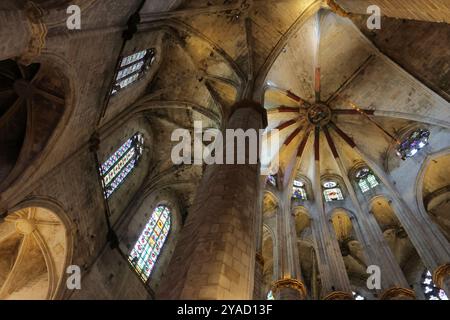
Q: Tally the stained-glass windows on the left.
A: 3